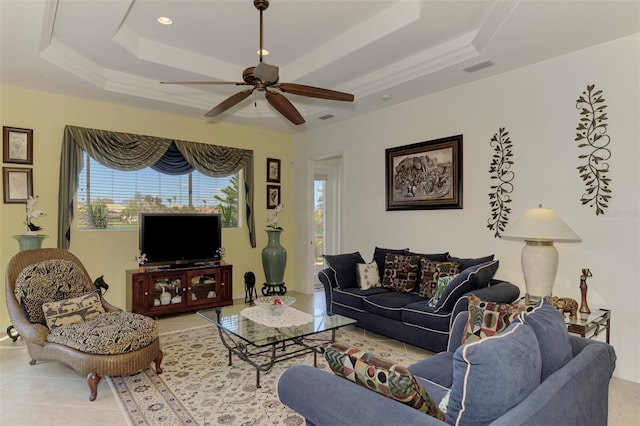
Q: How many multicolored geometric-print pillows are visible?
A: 4